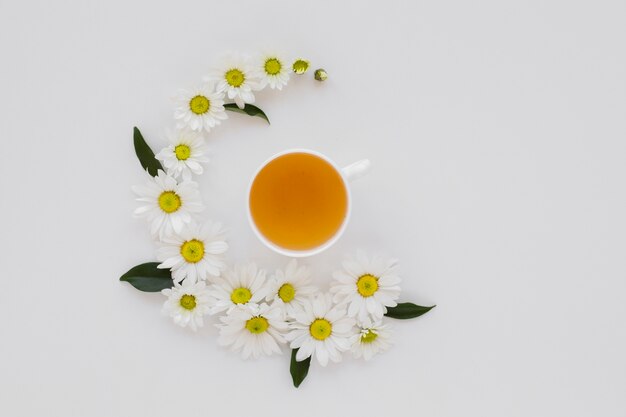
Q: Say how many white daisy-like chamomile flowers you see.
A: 13